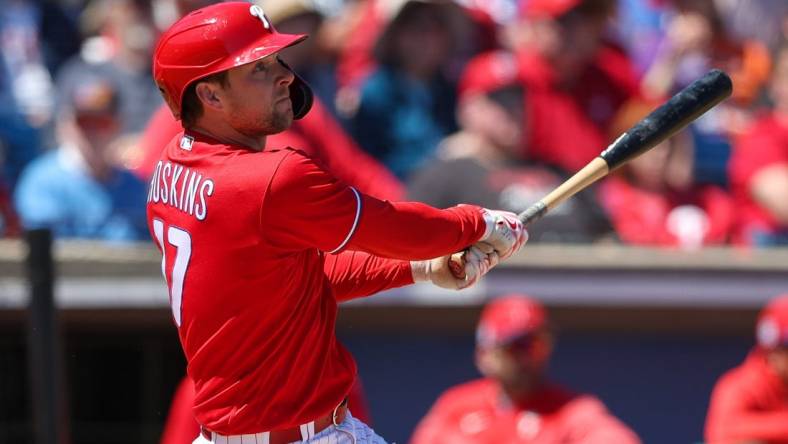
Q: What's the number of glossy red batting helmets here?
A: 1